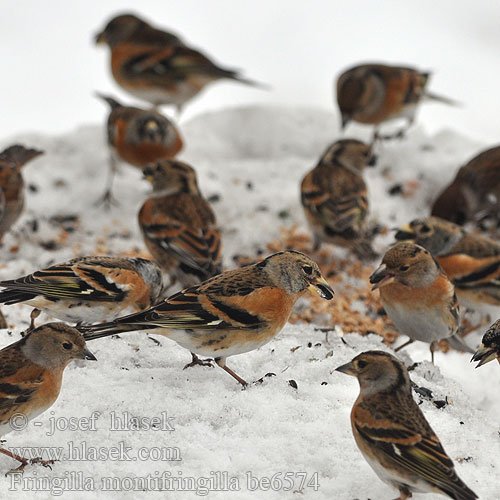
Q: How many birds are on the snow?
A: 14